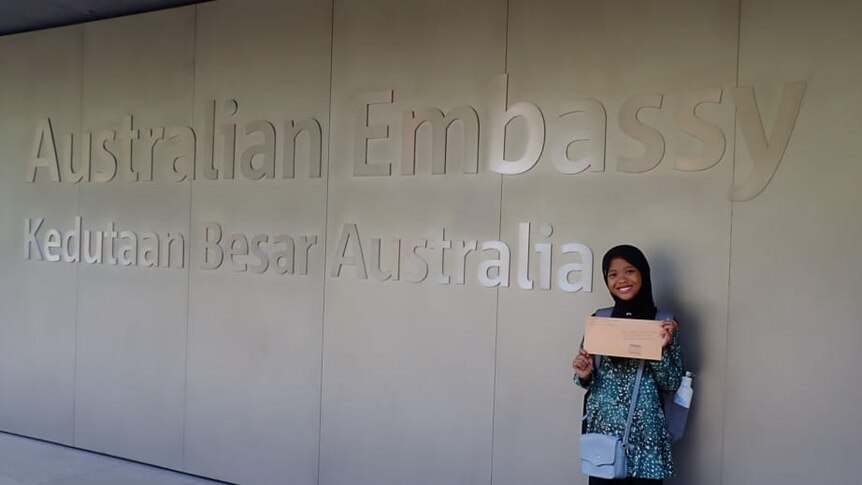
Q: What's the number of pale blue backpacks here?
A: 1